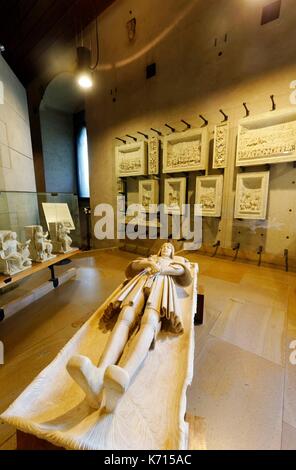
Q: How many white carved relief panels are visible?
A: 9